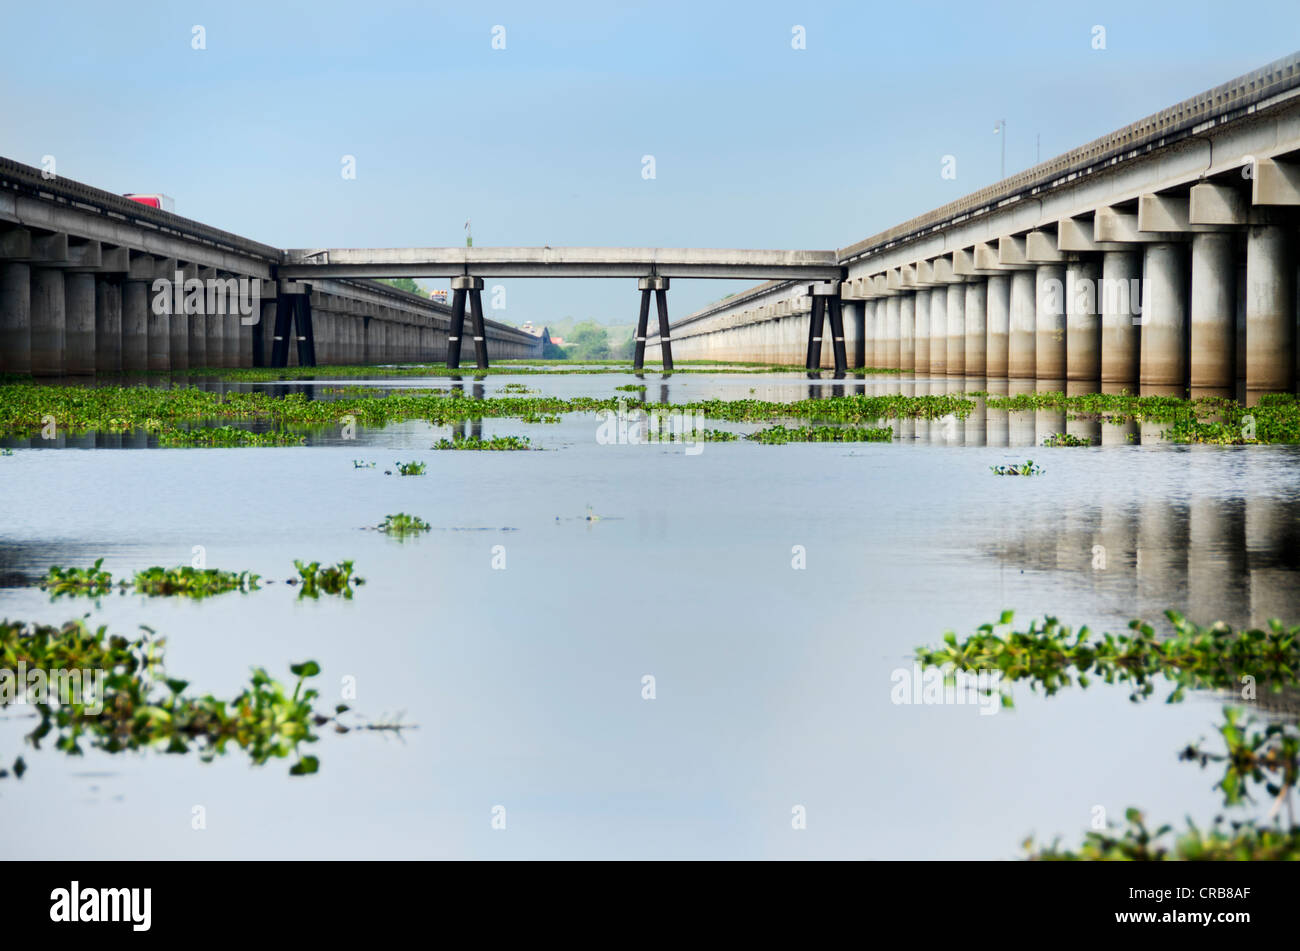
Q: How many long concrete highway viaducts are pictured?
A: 2